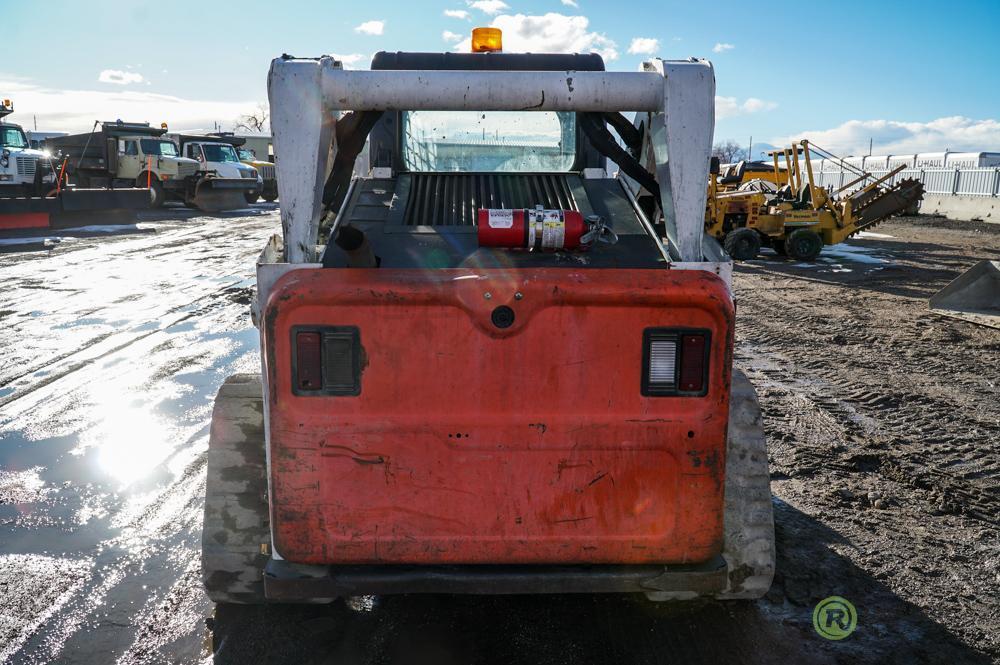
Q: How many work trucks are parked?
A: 4